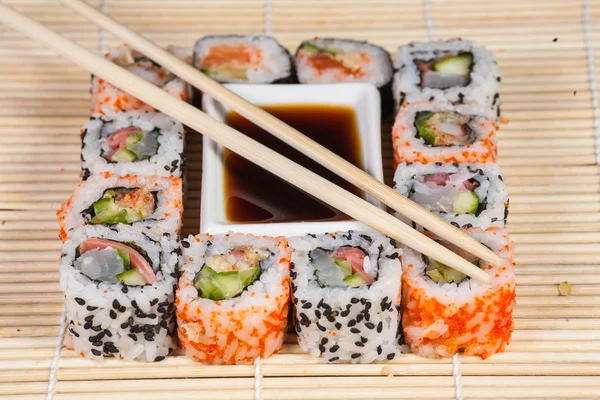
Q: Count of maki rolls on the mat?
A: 12